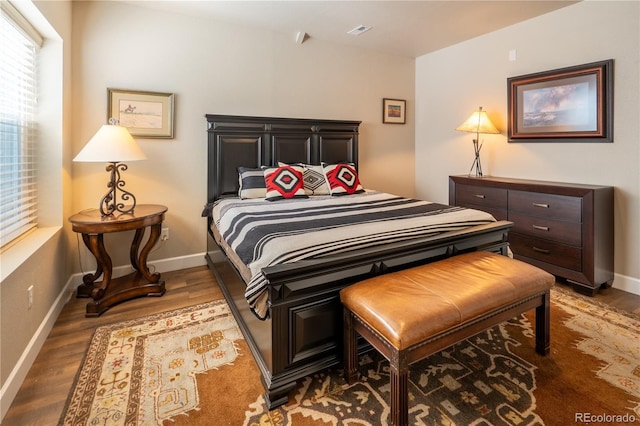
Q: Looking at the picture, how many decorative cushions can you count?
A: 4